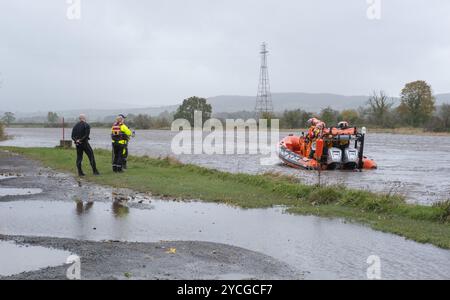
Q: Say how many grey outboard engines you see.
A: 2